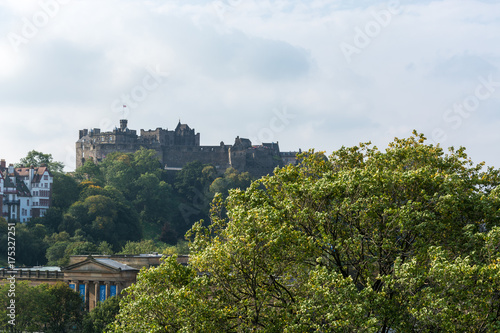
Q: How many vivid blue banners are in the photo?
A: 4